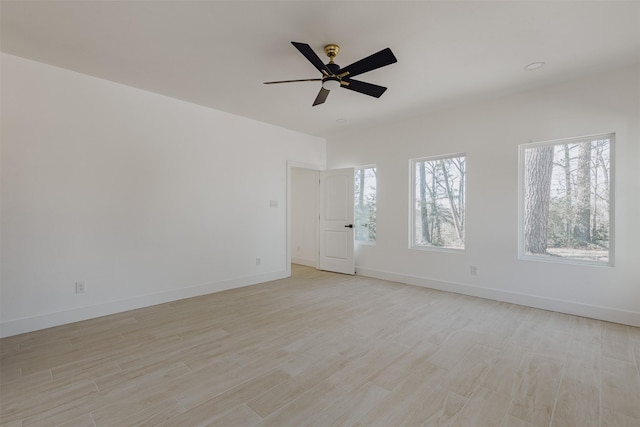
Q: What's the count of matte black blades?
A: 5